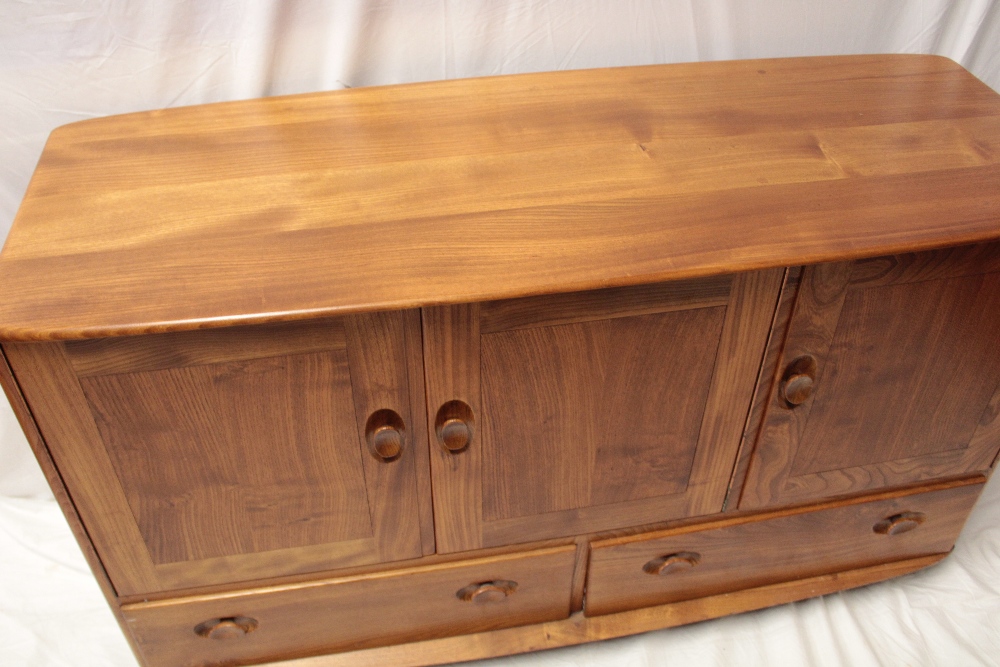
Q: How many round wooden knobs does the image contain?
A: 7